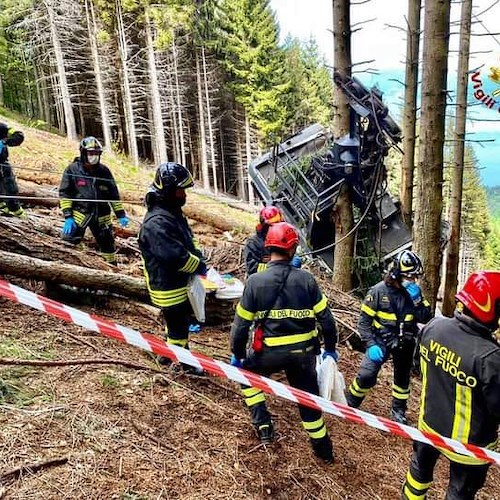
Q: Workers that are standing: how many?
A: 7